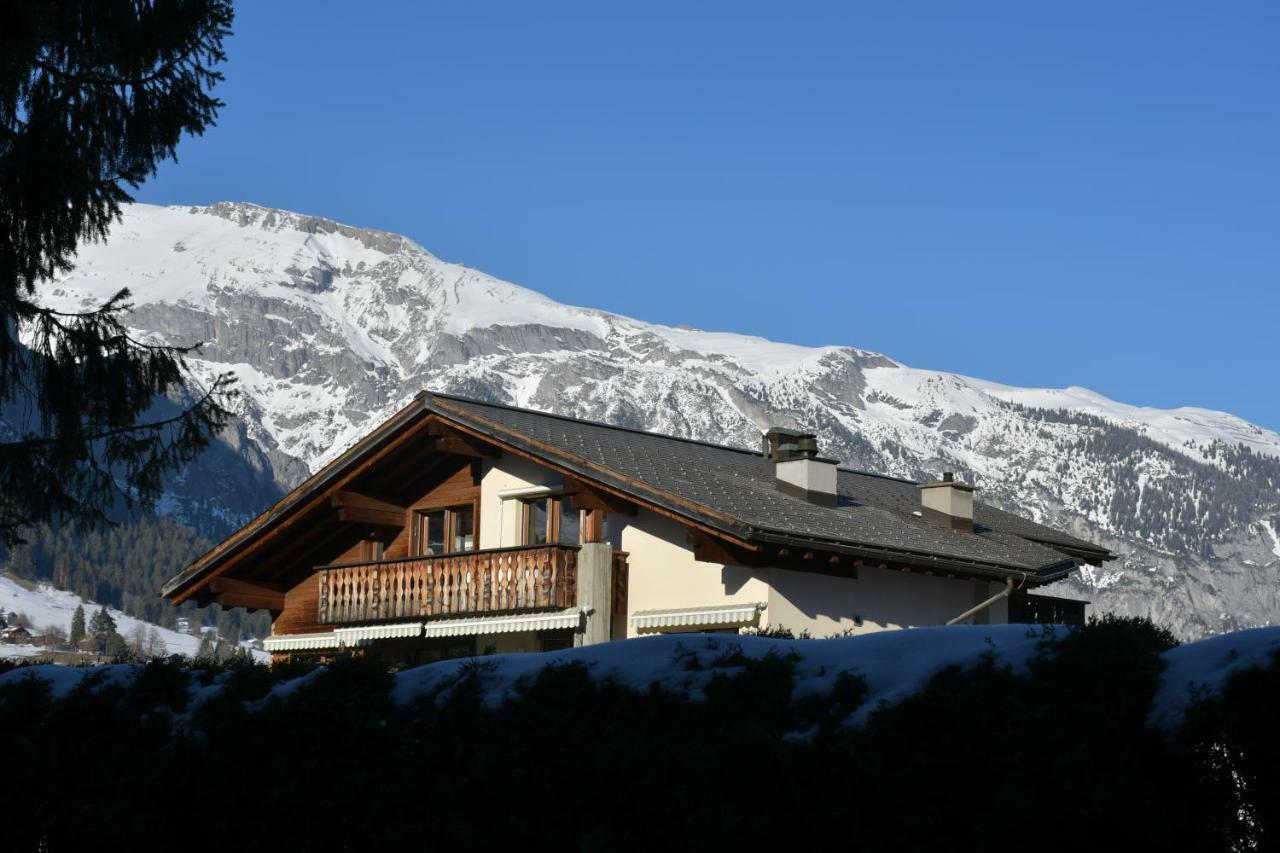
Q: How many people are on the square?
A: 0